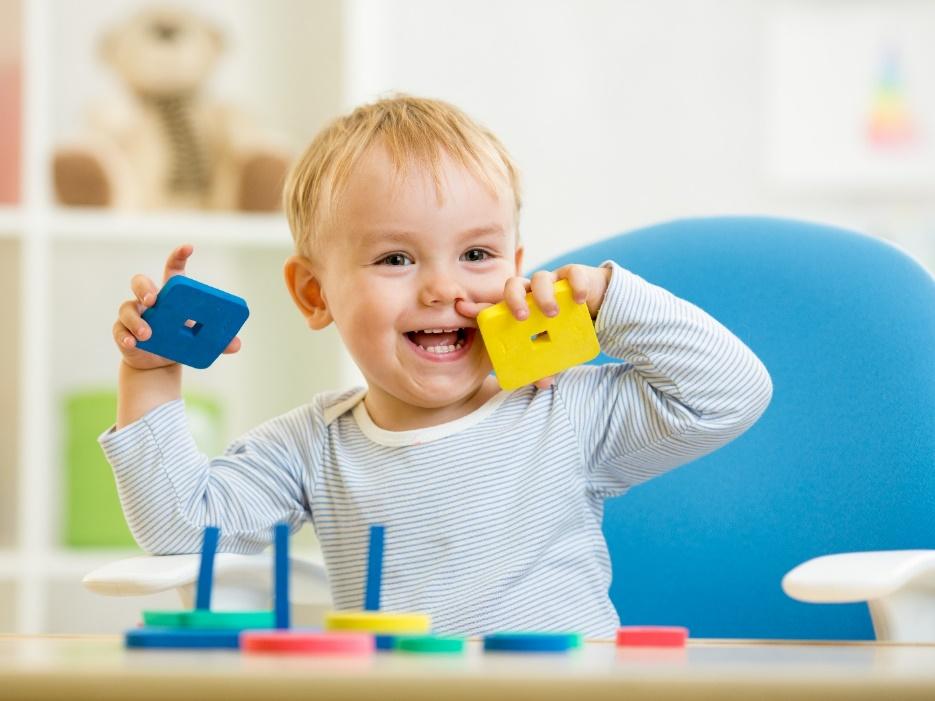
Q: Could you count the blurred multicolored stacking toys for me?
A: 1